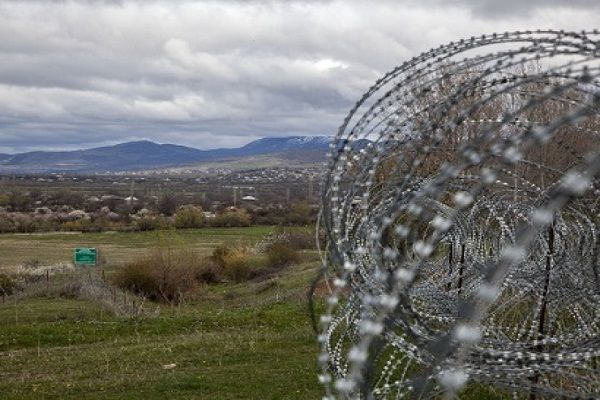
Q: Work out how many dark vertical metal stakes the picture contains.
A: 3